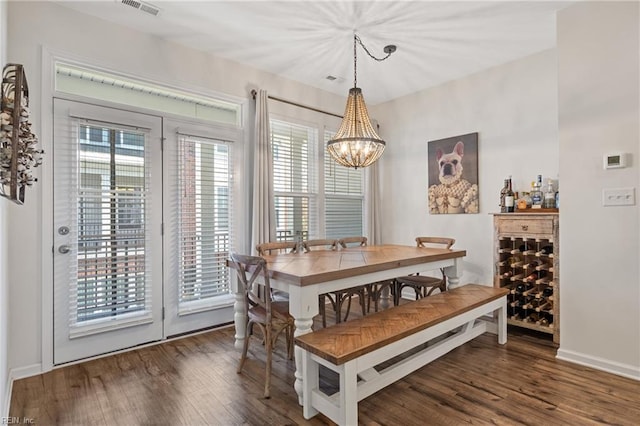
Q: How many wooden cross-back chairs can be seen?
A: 5